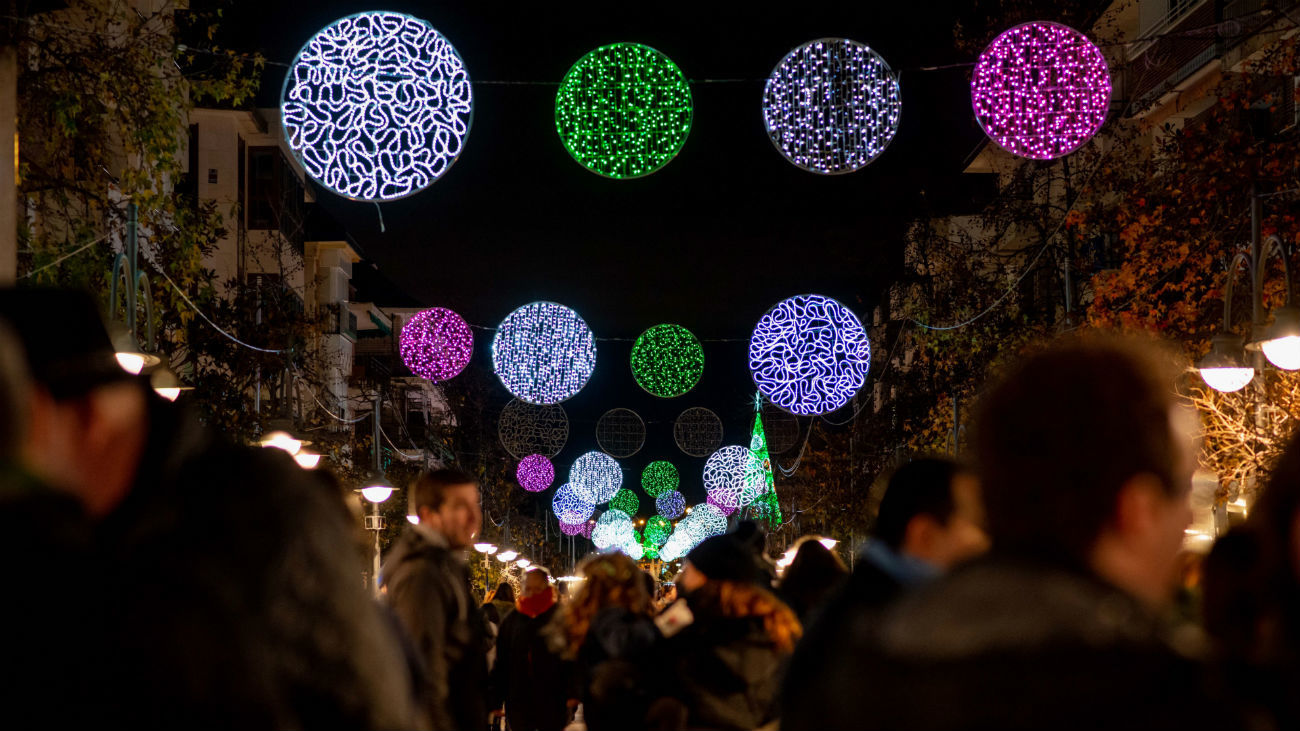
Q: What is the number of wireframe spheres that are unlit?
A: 4